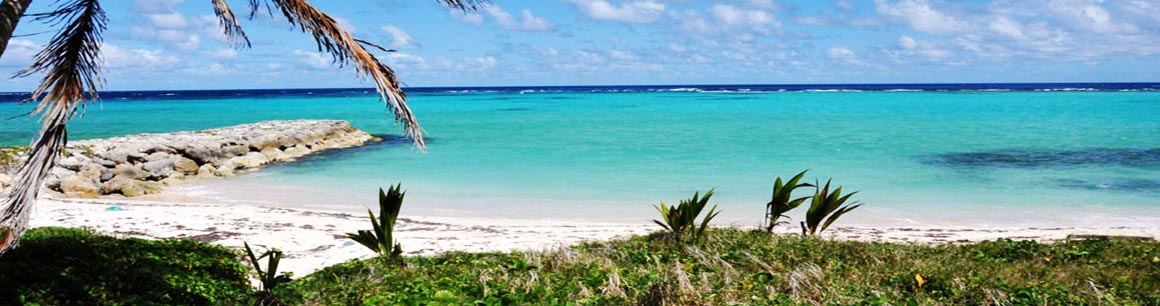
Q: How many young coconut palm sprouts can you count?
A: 5